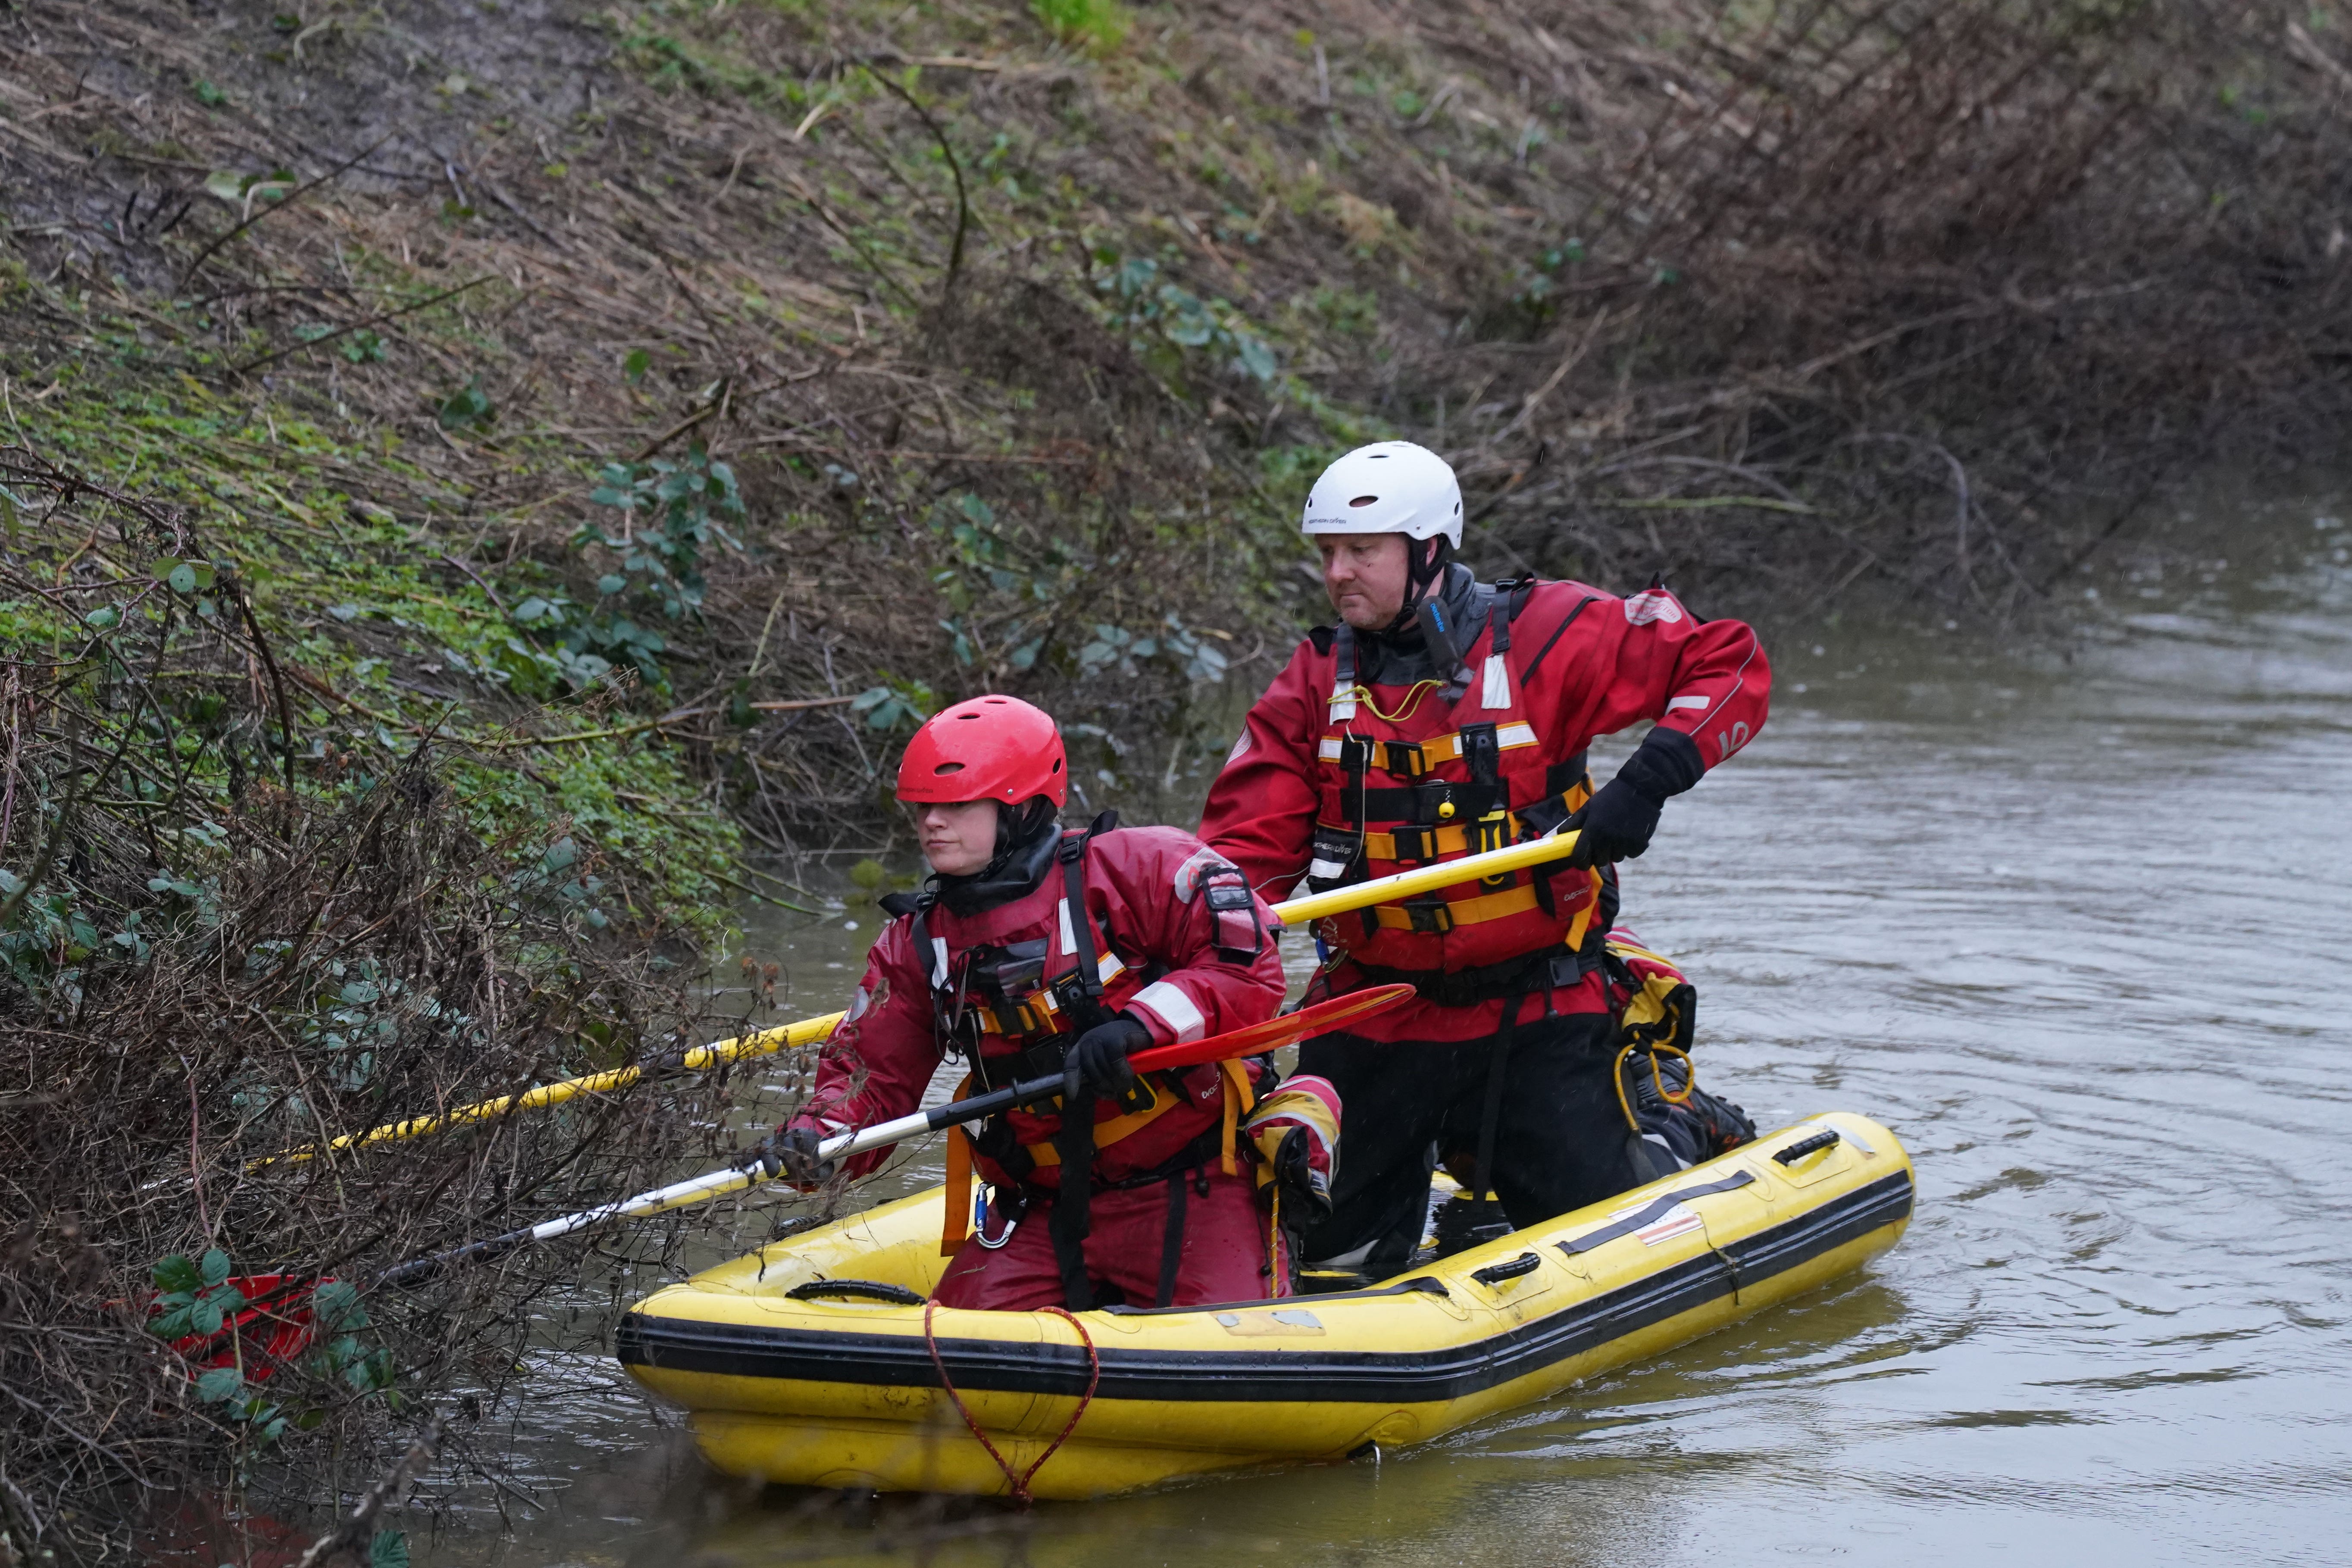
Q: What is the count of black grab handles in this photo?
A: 3